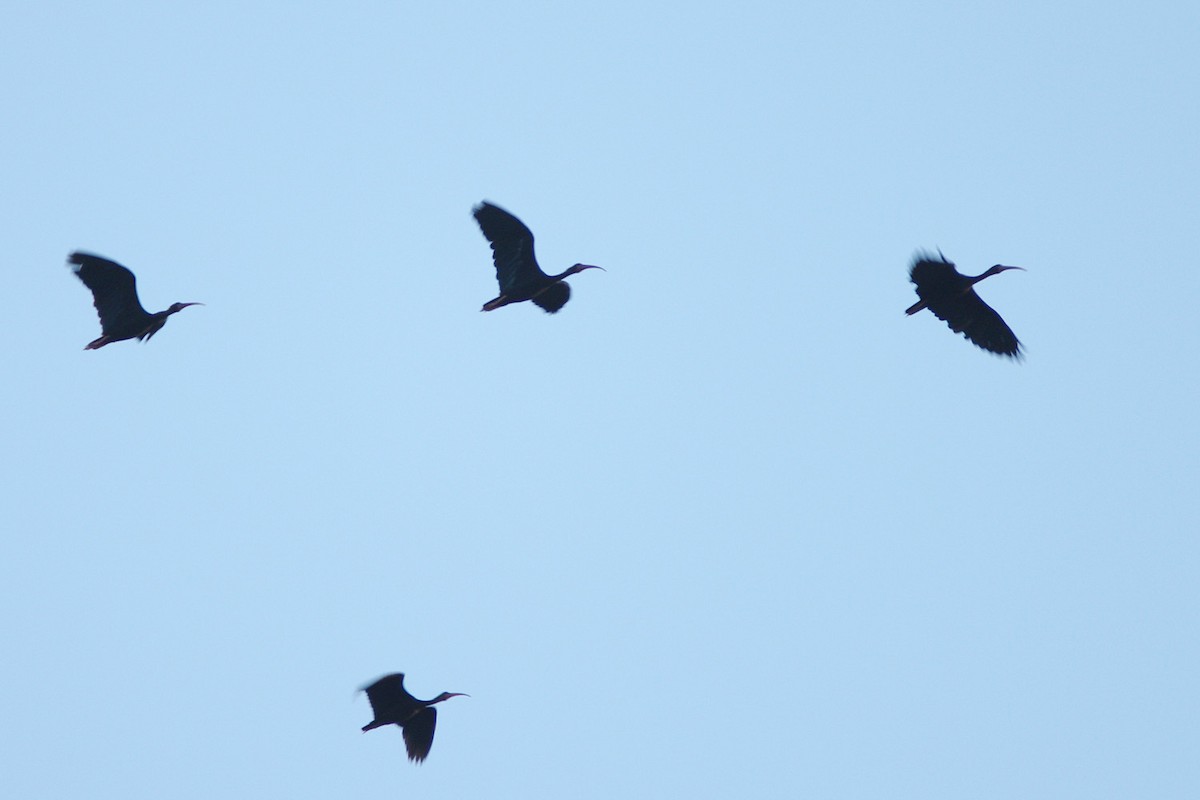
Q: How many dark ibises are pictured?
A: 4